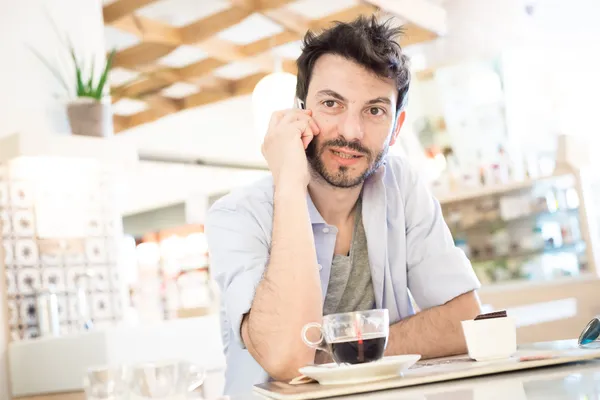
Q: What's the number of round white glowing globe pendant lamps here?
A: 1